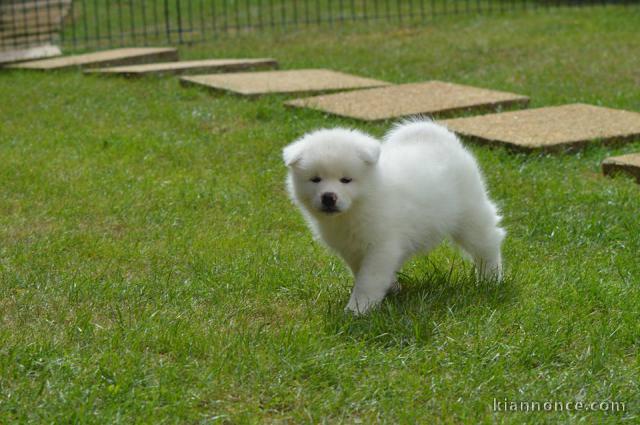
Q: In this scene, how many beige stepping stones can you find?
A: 6